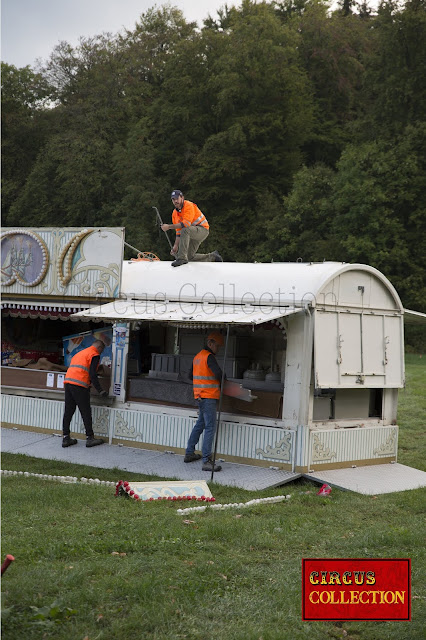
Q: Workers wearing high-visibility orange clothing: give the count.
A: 3